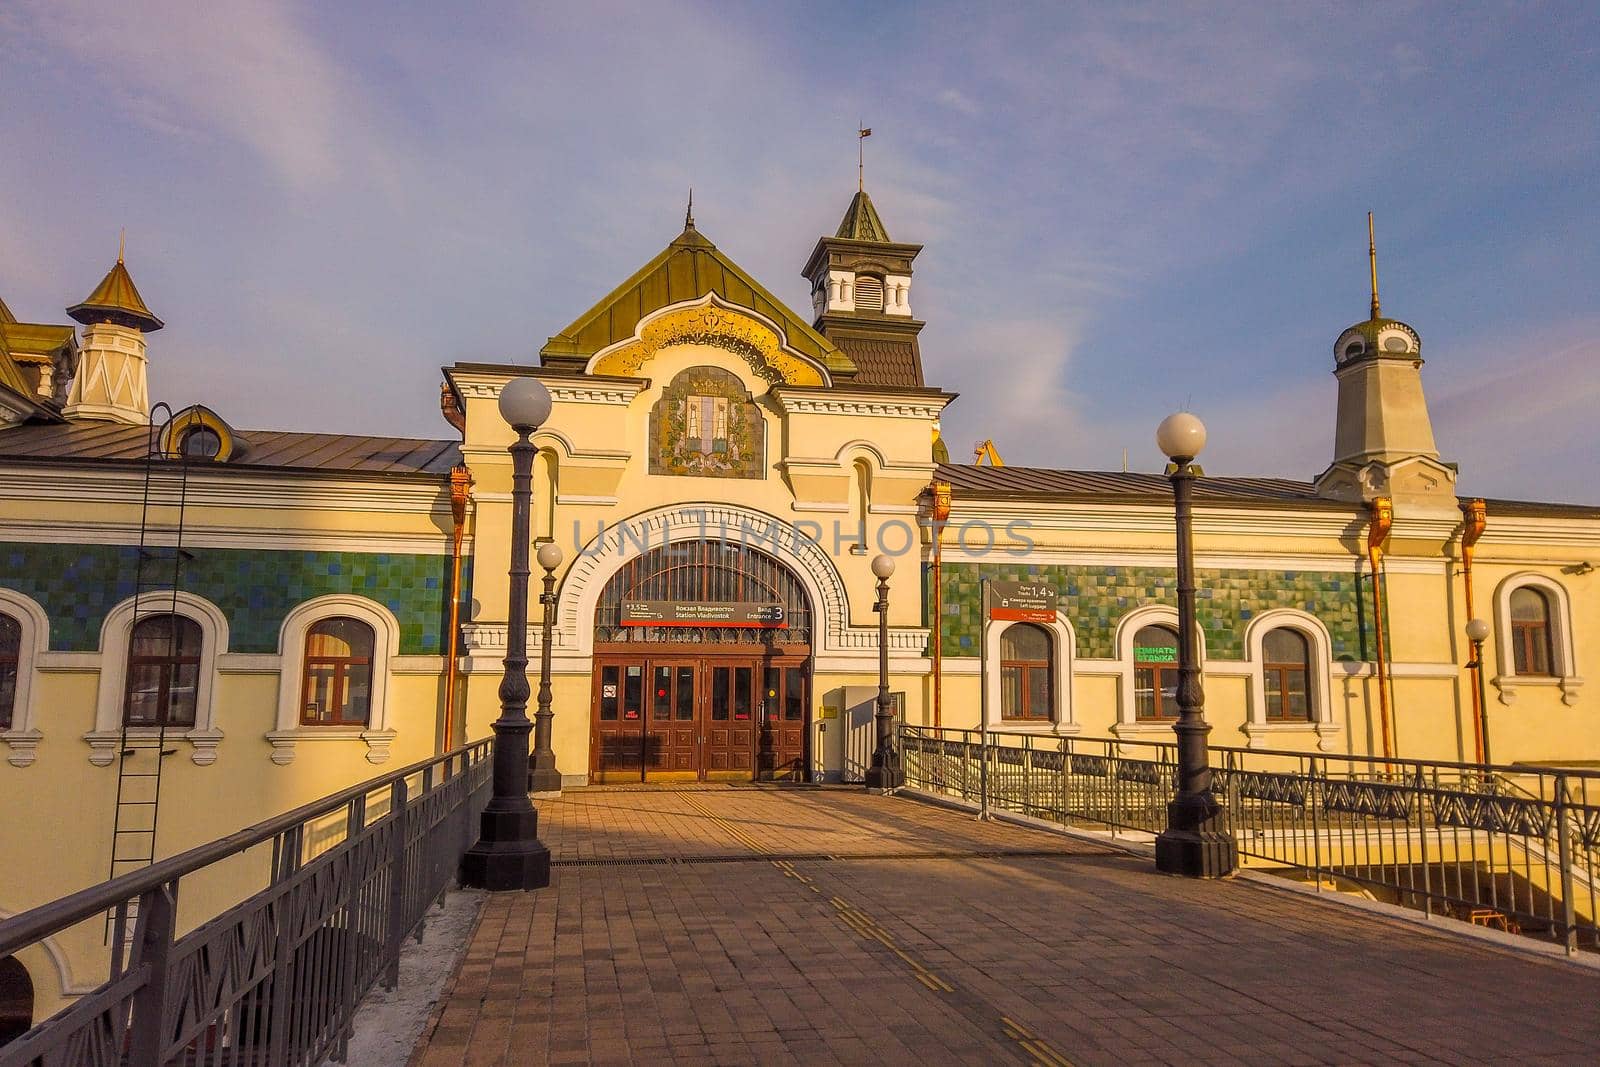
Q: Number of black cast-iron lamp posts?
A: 5